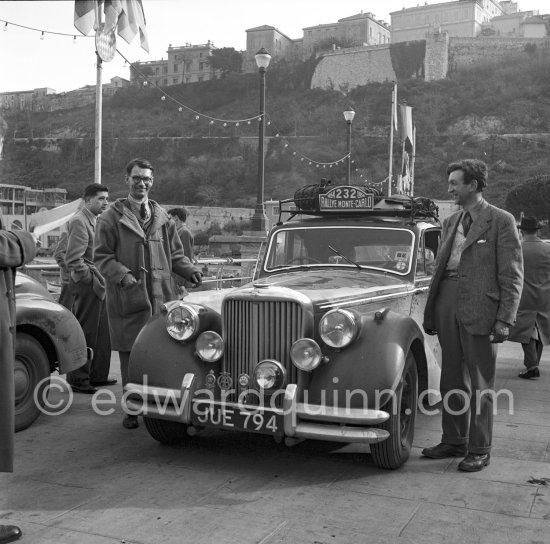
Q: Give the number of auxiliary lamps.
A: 3